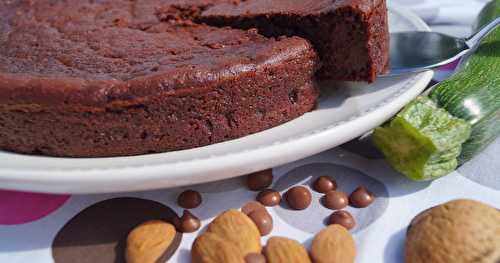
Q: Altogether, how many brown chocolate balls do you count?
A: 12